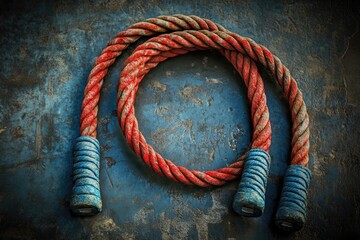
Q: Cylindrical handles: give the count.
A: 3